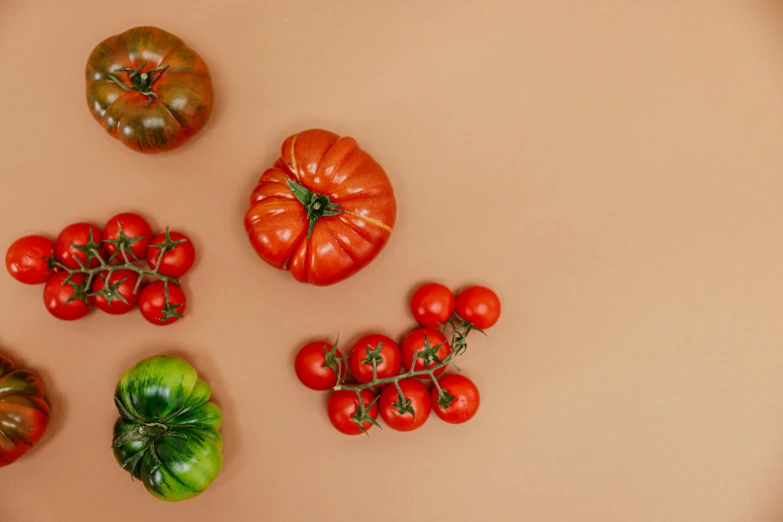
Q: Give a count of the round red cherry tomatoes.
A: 15